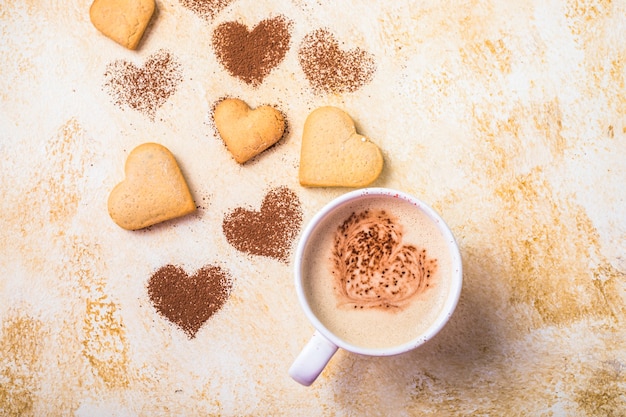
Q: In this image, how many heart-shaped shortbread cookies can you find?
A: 4